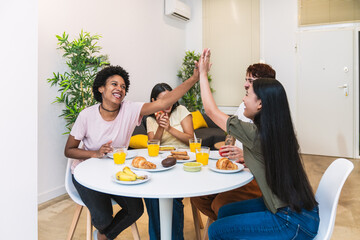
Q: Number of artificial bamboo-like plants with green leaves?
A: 2